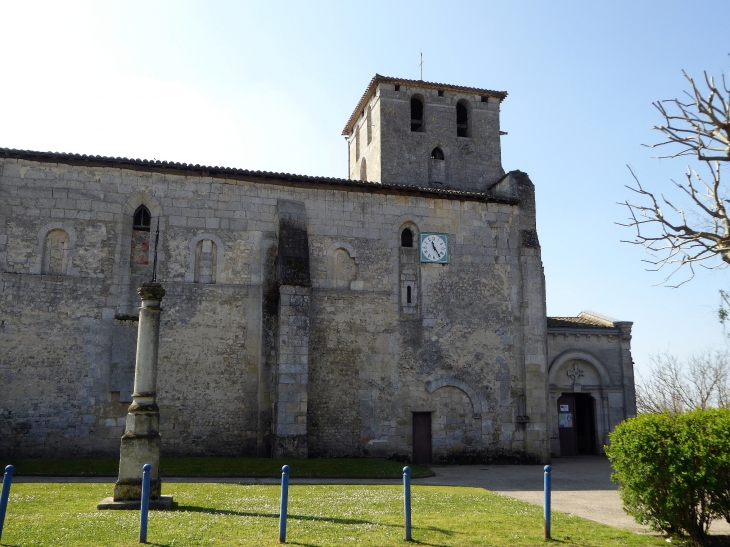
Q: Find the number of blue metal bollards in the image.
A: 5